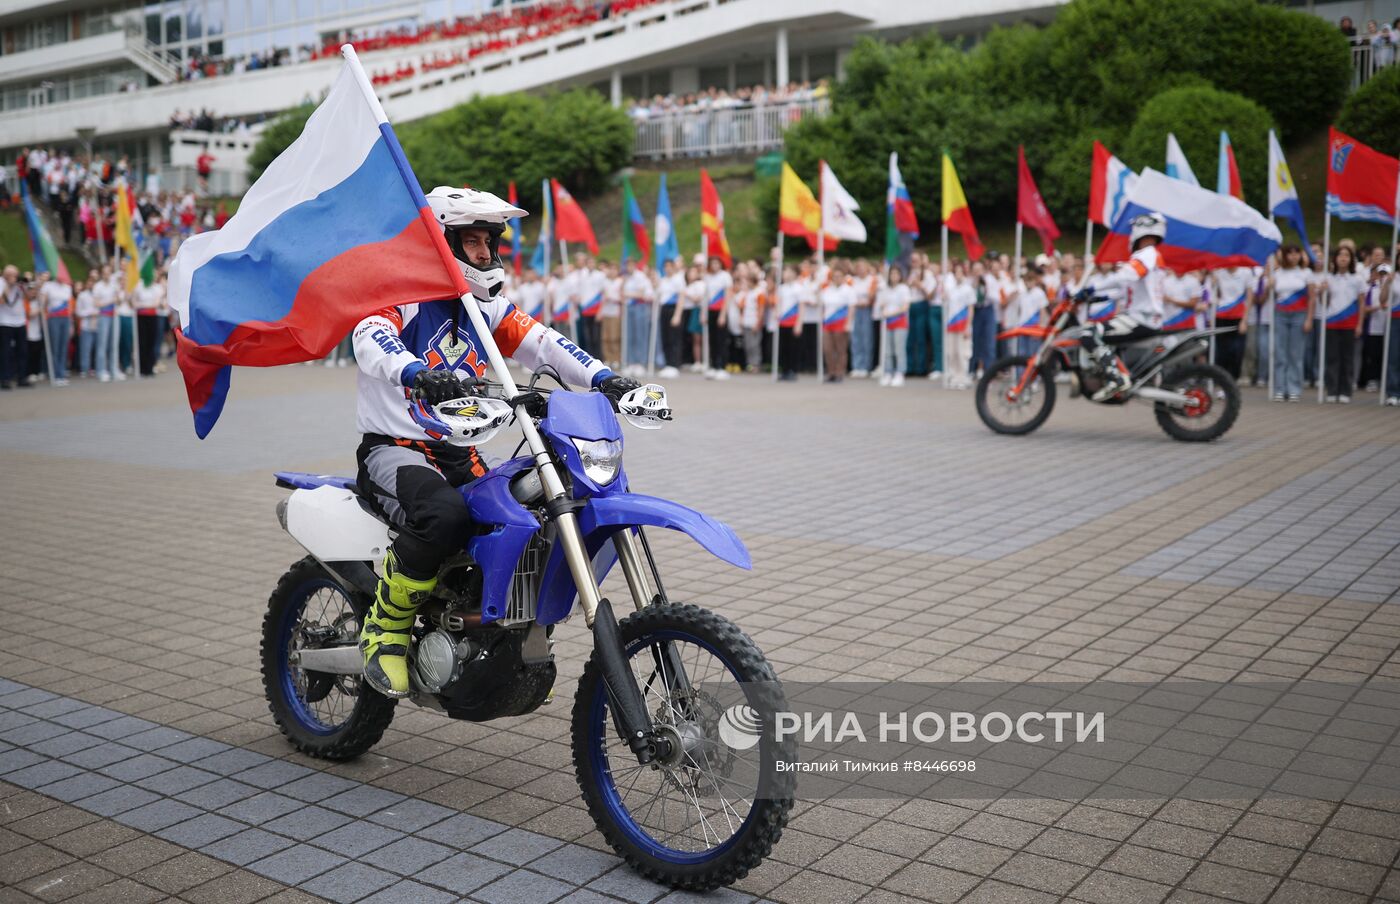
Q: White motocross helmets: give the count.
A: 2